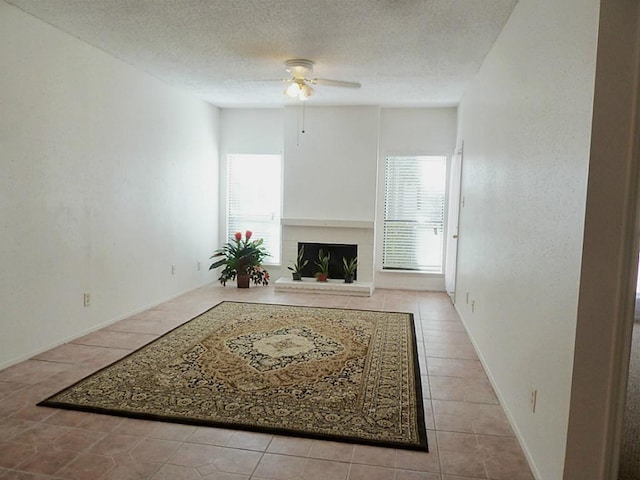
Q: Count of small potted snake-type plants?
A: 3